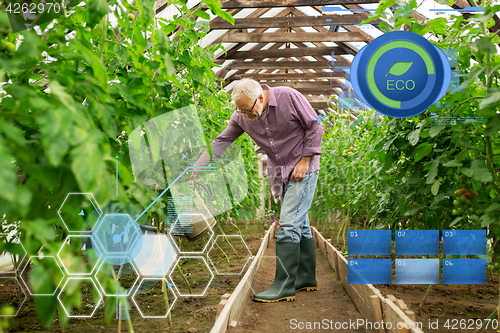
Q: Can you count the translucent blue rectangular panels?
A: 6